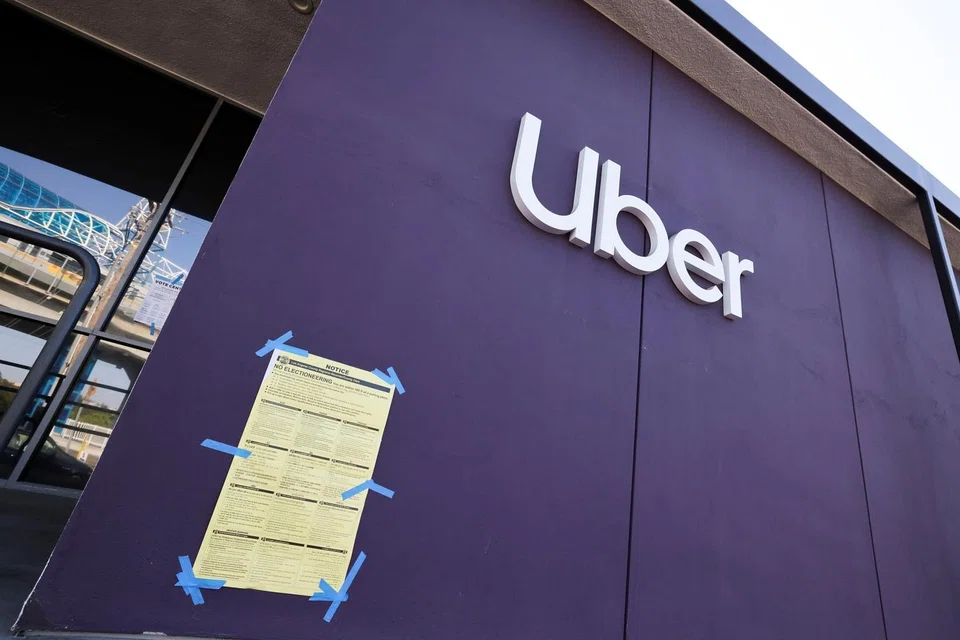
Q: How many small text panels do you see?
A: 12